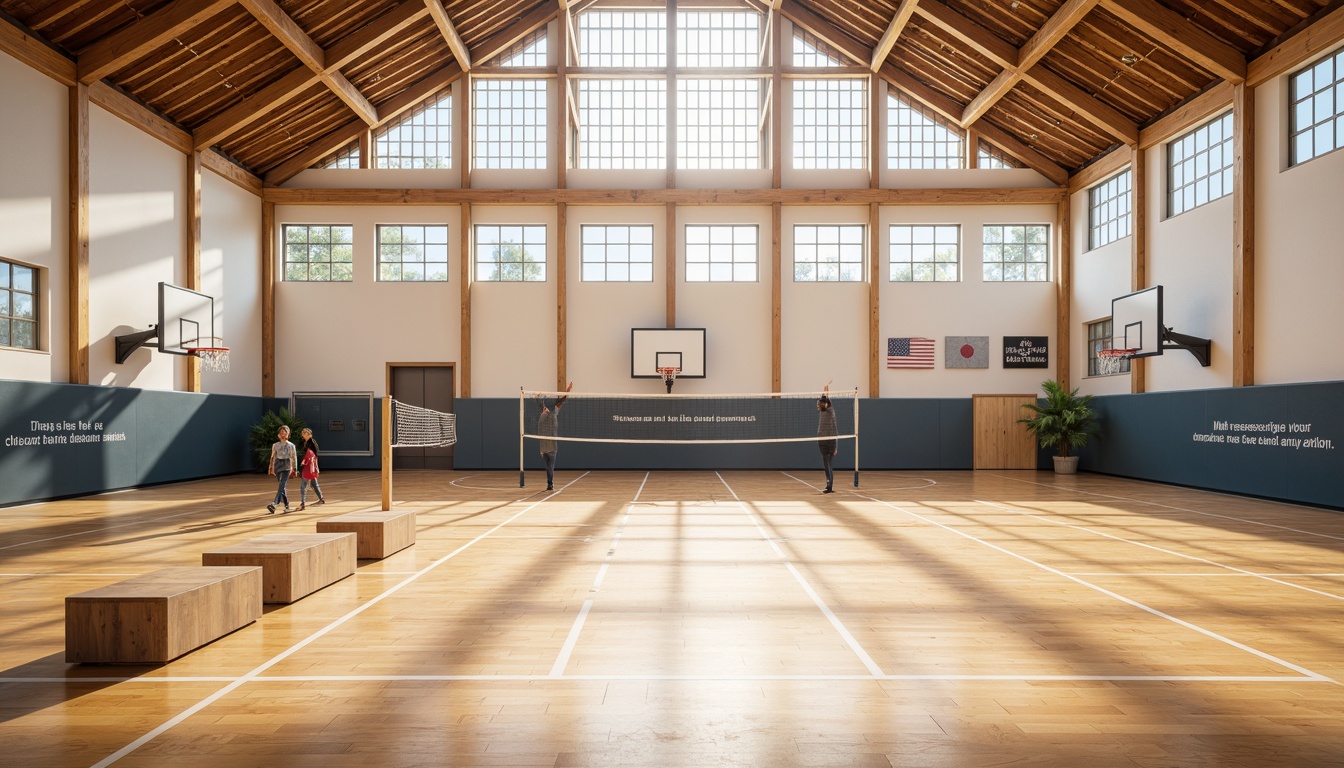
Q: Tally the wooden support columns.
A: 11